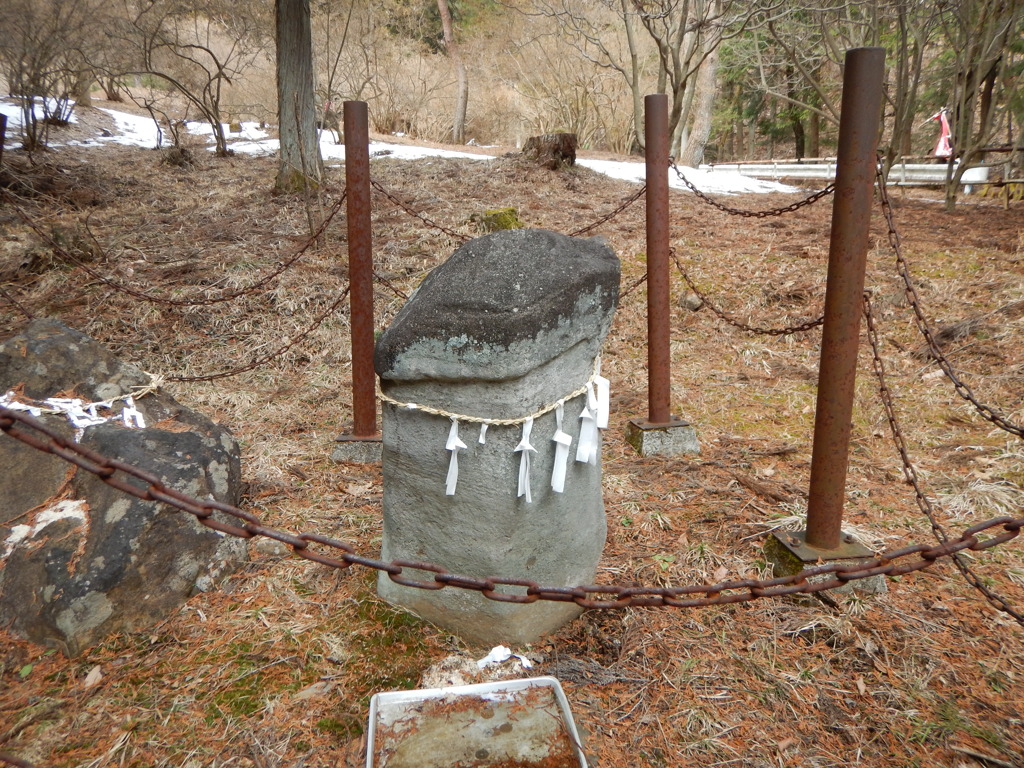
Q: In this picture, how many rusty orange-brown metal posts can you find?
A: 3